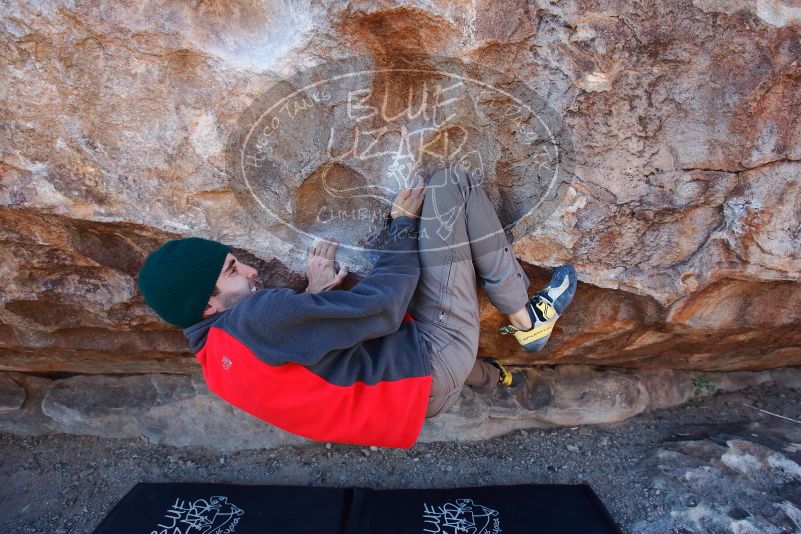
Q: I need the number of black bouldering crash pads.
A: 2